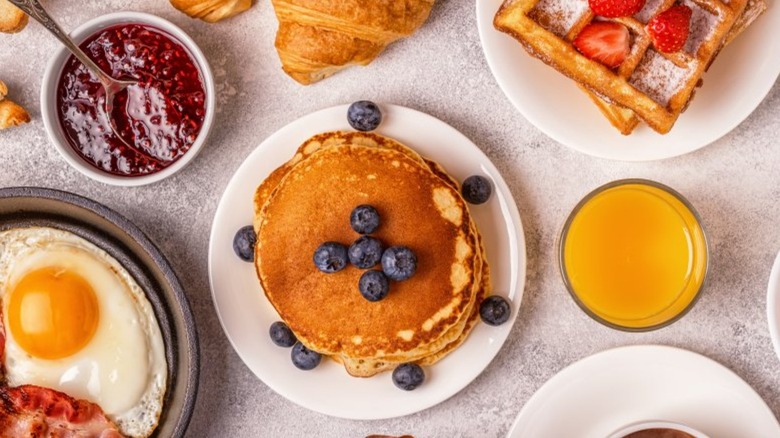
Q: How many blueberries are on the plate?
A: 12